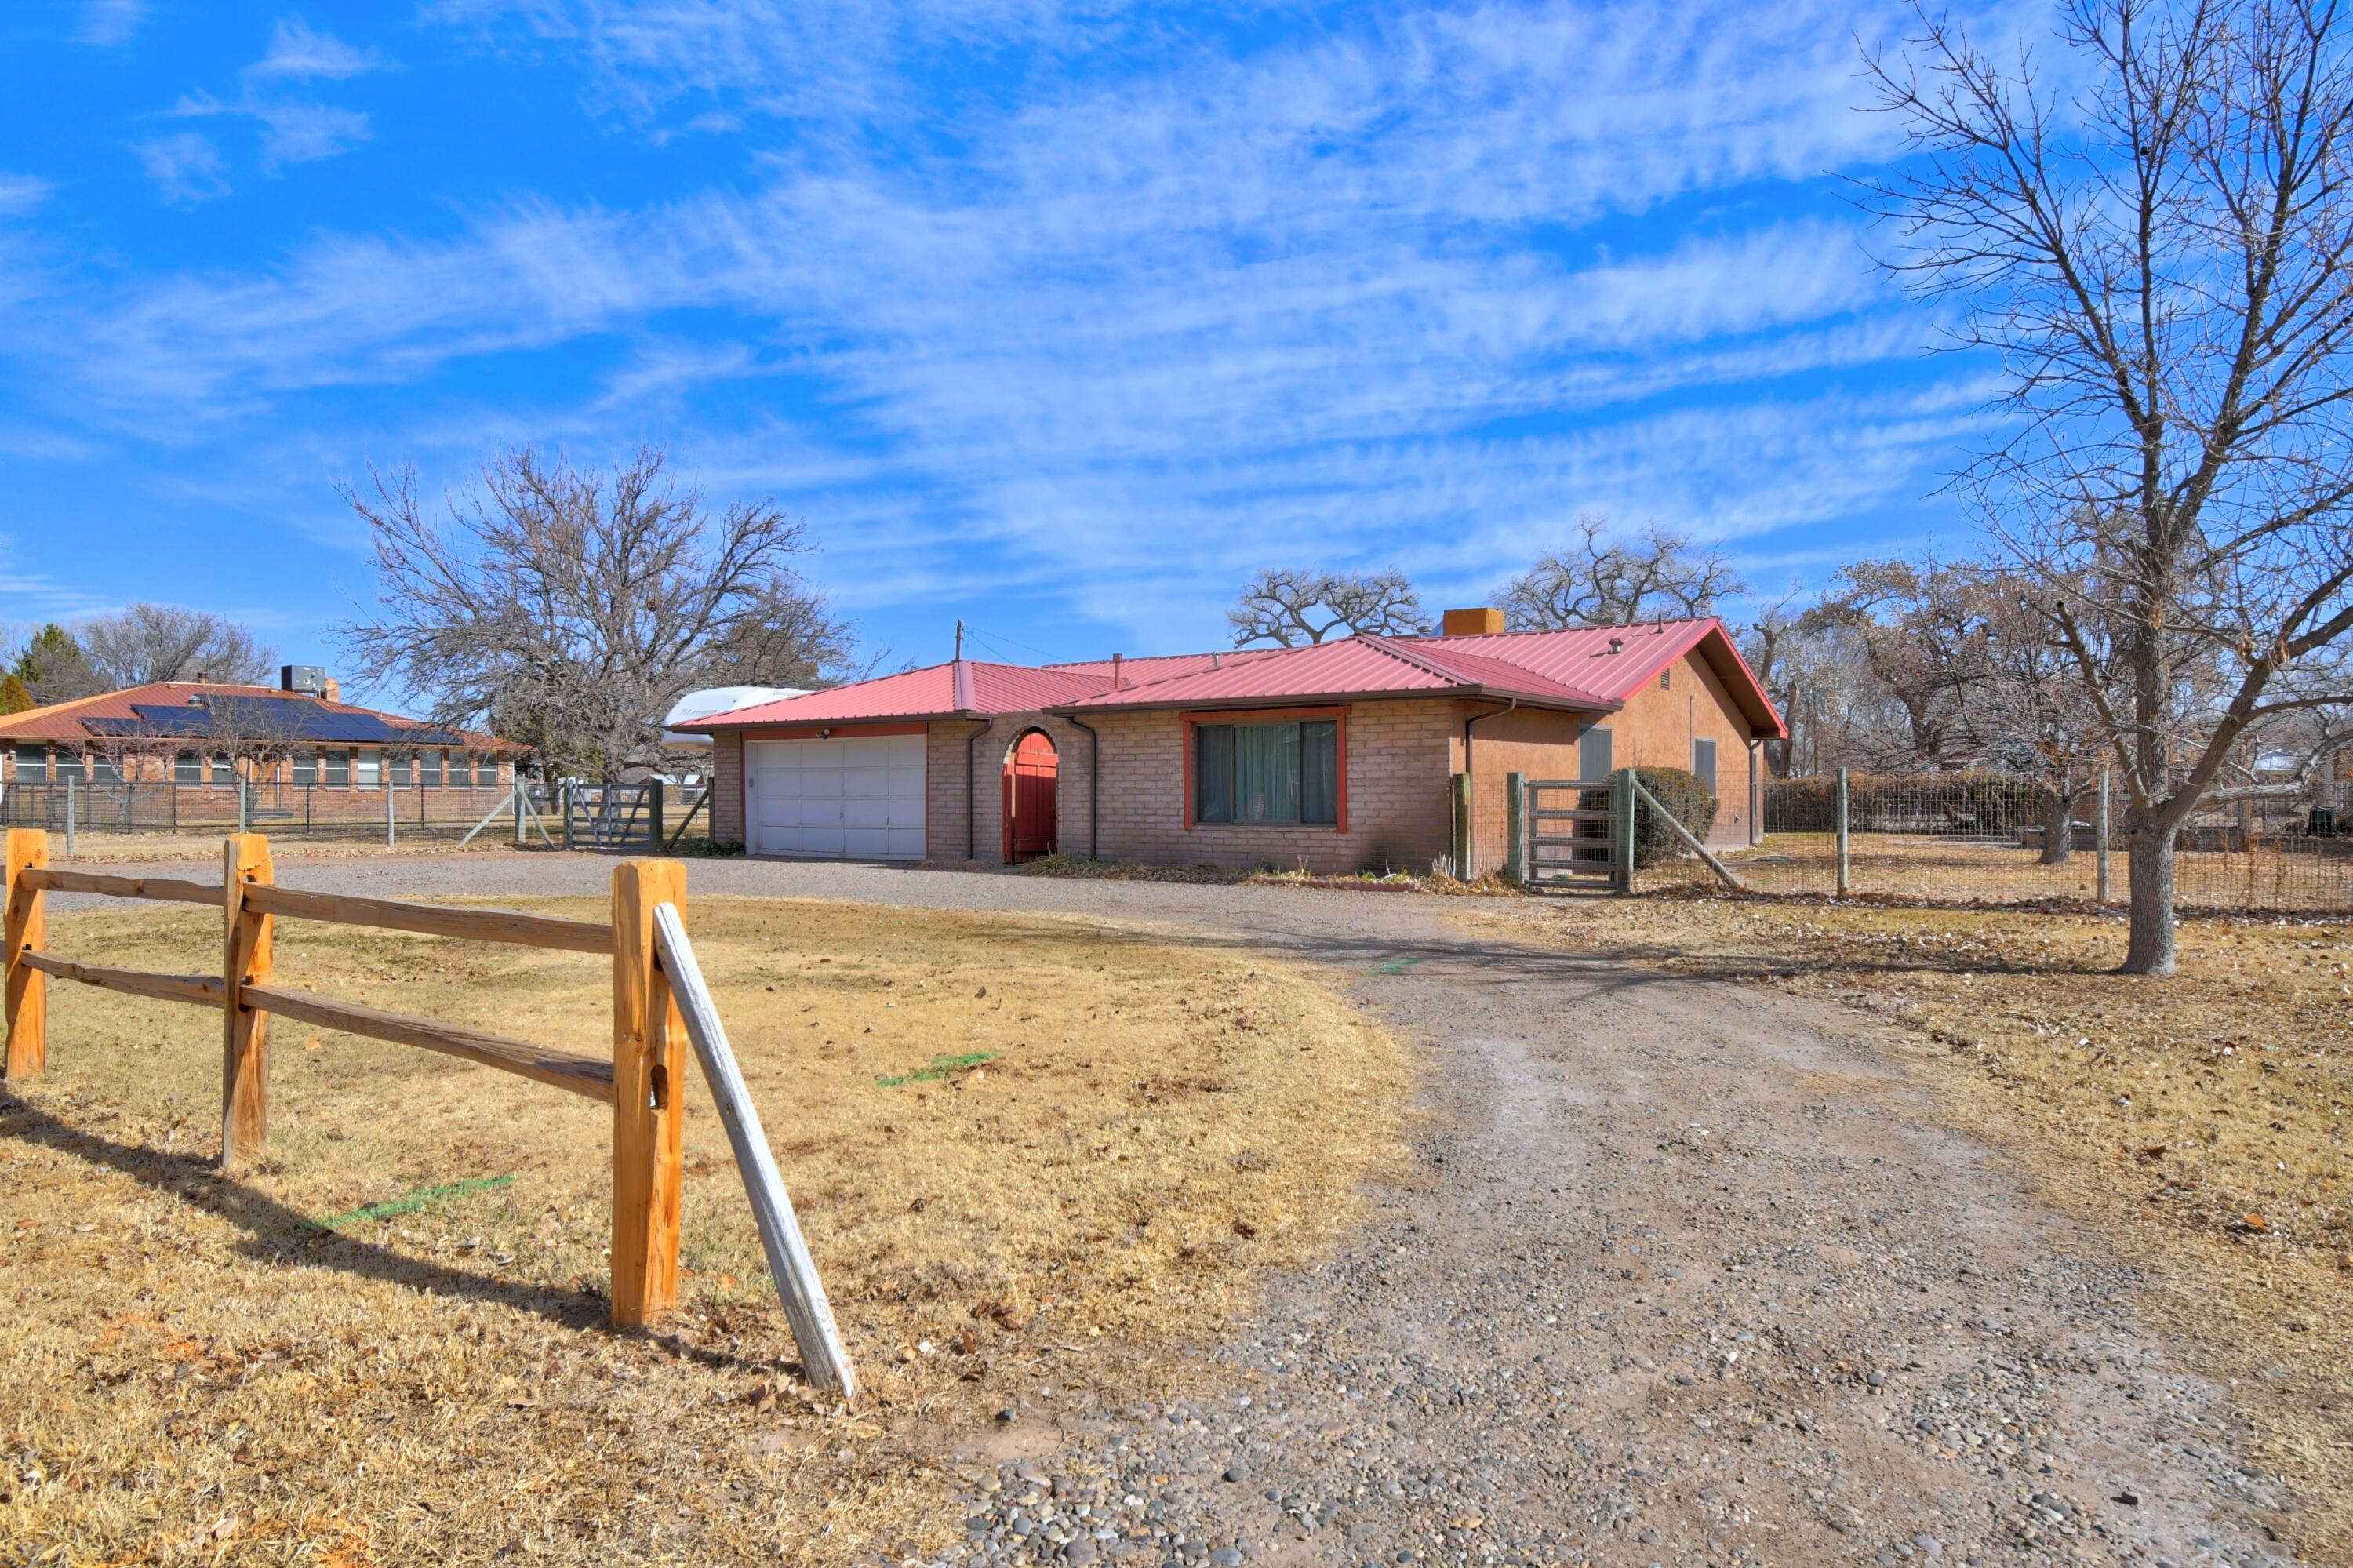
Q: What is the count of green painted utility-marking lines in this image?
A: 3